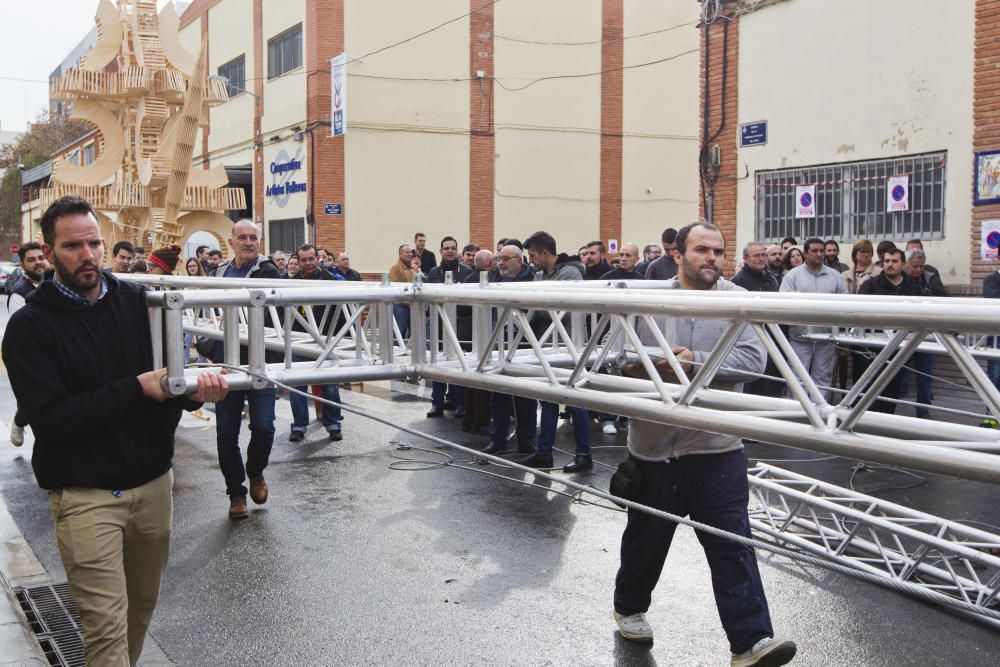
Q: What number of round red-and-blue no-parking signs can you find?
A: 3